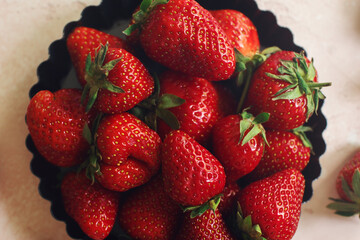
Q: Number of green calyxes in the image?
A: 11